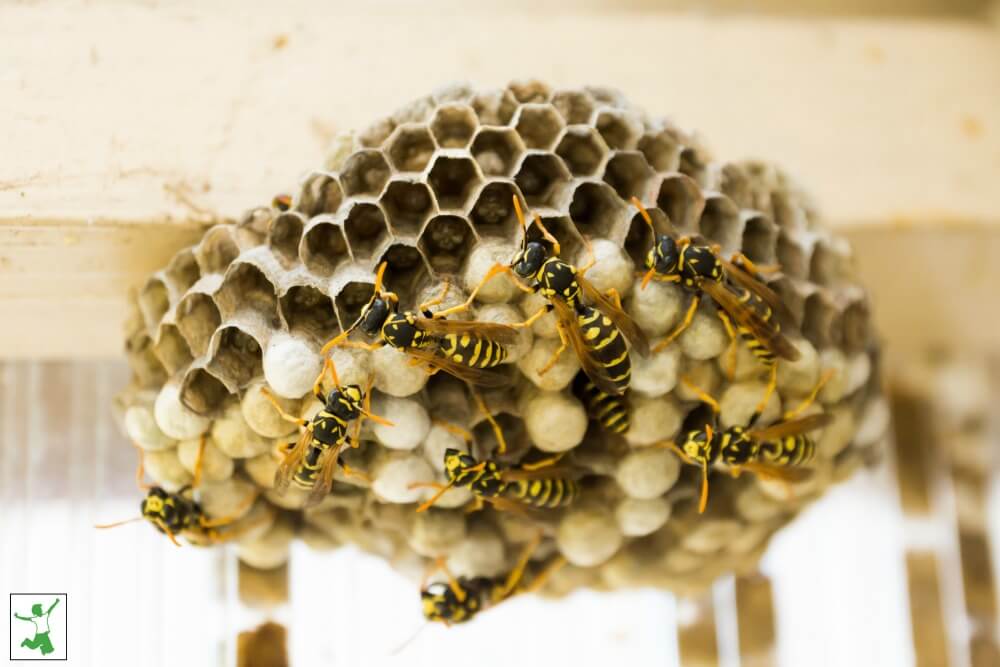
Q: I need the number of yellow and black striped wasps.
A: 9